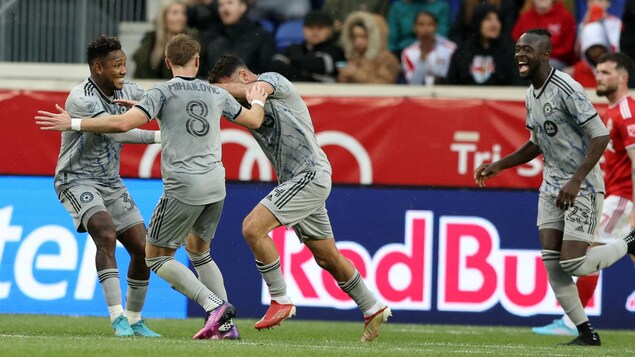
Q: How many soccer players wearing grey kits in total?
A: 4